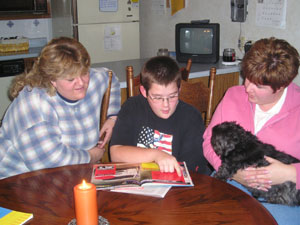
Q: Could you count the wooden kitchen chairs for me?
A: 3